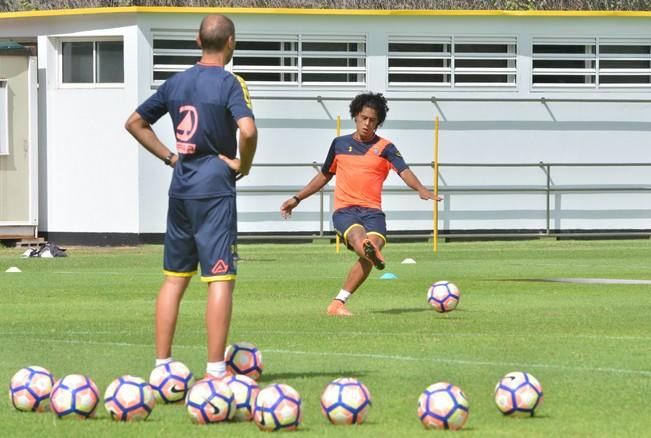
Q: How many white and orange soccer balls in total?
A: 12